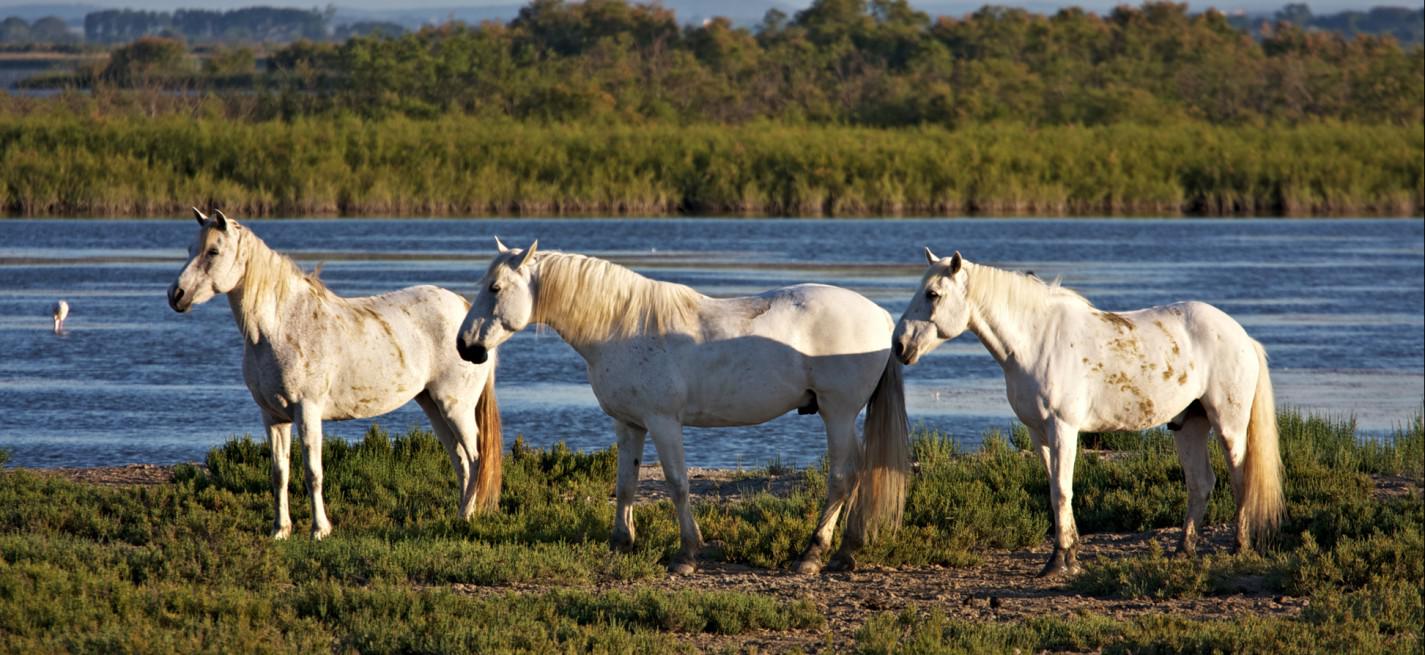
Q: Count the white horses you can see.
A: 3